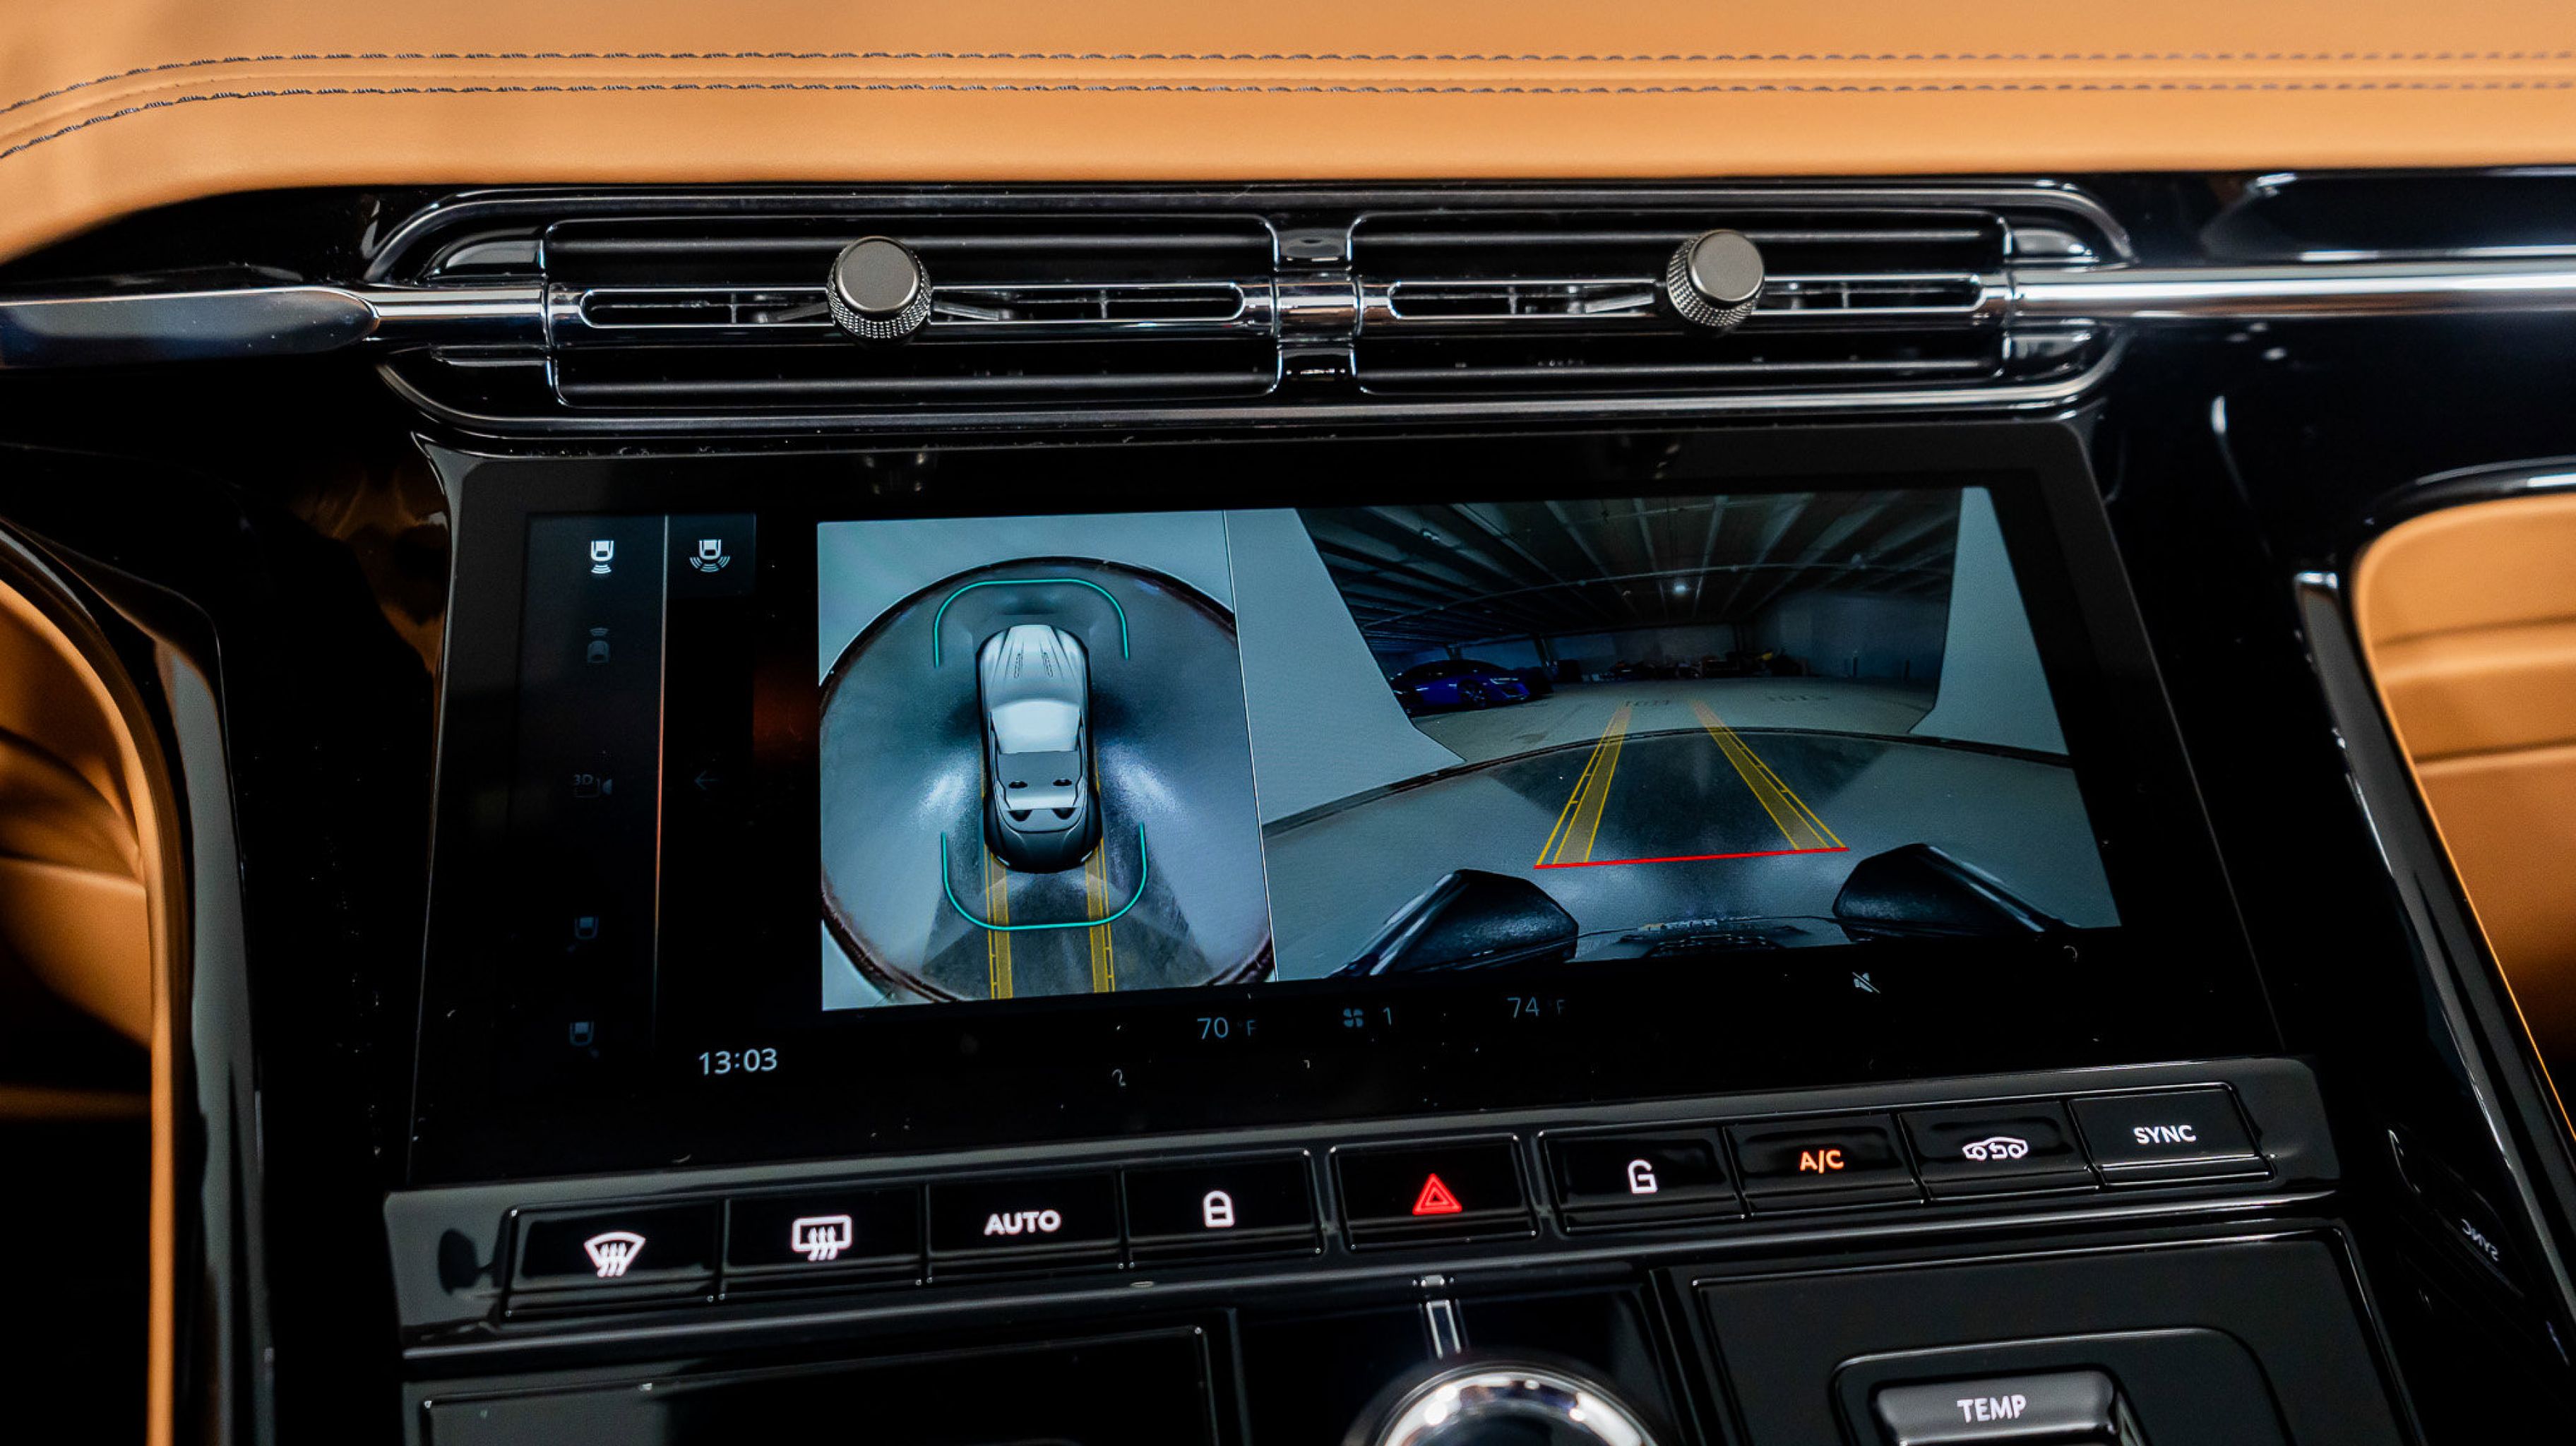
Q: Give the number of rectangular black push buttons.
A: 9